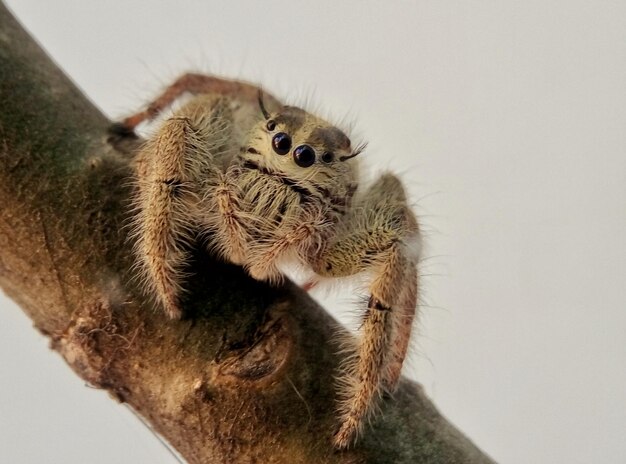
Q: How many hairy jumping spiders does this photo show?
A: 1